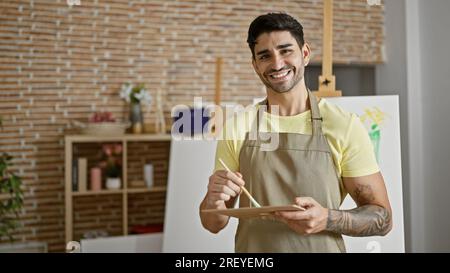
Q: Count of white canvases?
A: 2